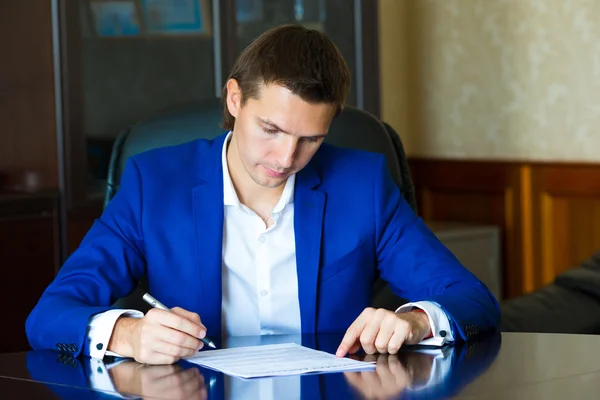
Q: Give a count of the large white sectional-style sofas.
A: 0